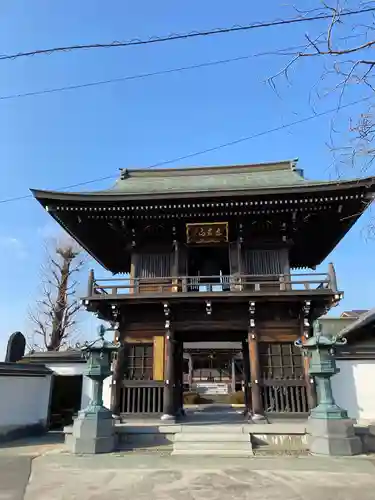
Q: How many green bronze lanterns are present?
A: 2